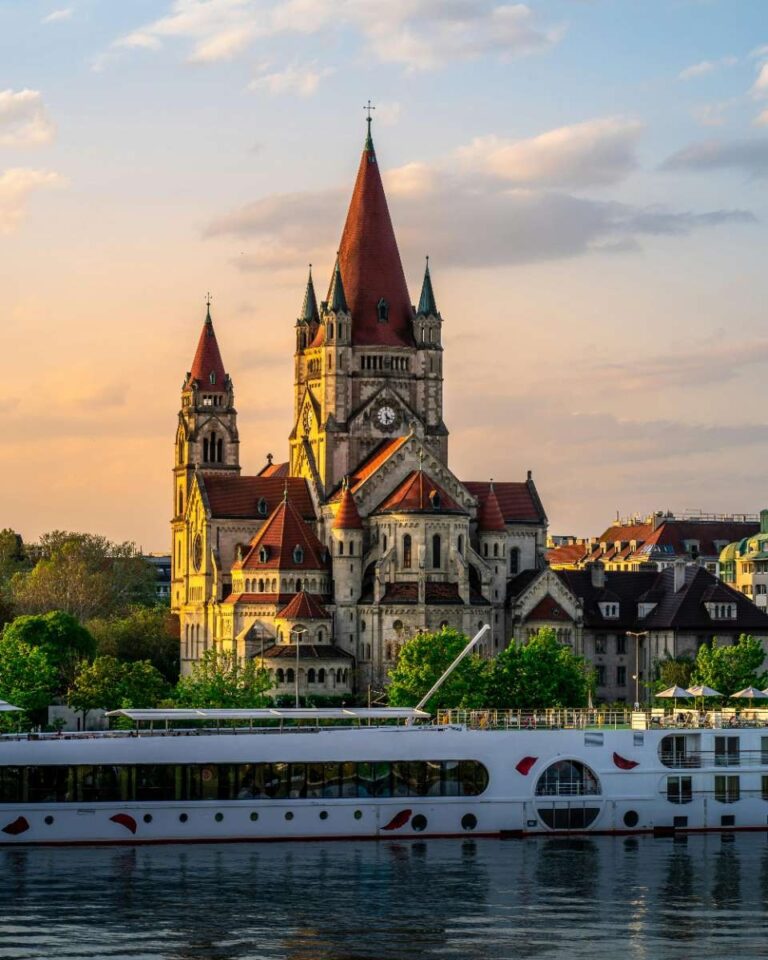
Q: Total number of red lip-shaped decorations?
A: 5